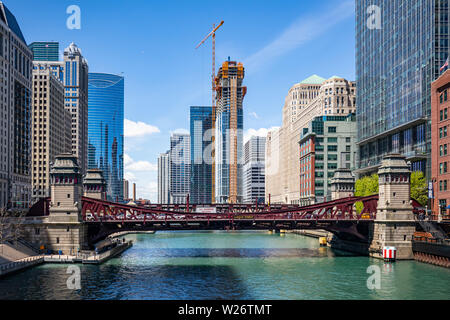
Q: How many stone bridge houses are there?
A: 4